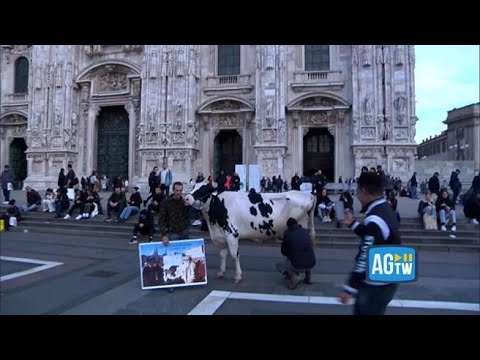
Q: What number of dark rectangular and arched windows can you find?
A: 3